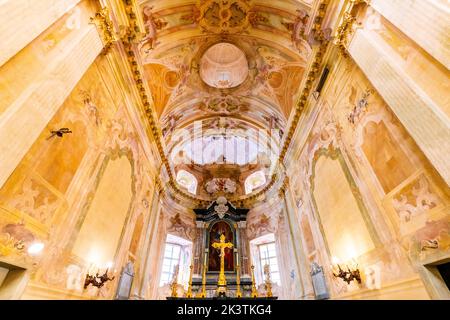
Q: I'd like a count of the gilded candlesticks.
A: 6